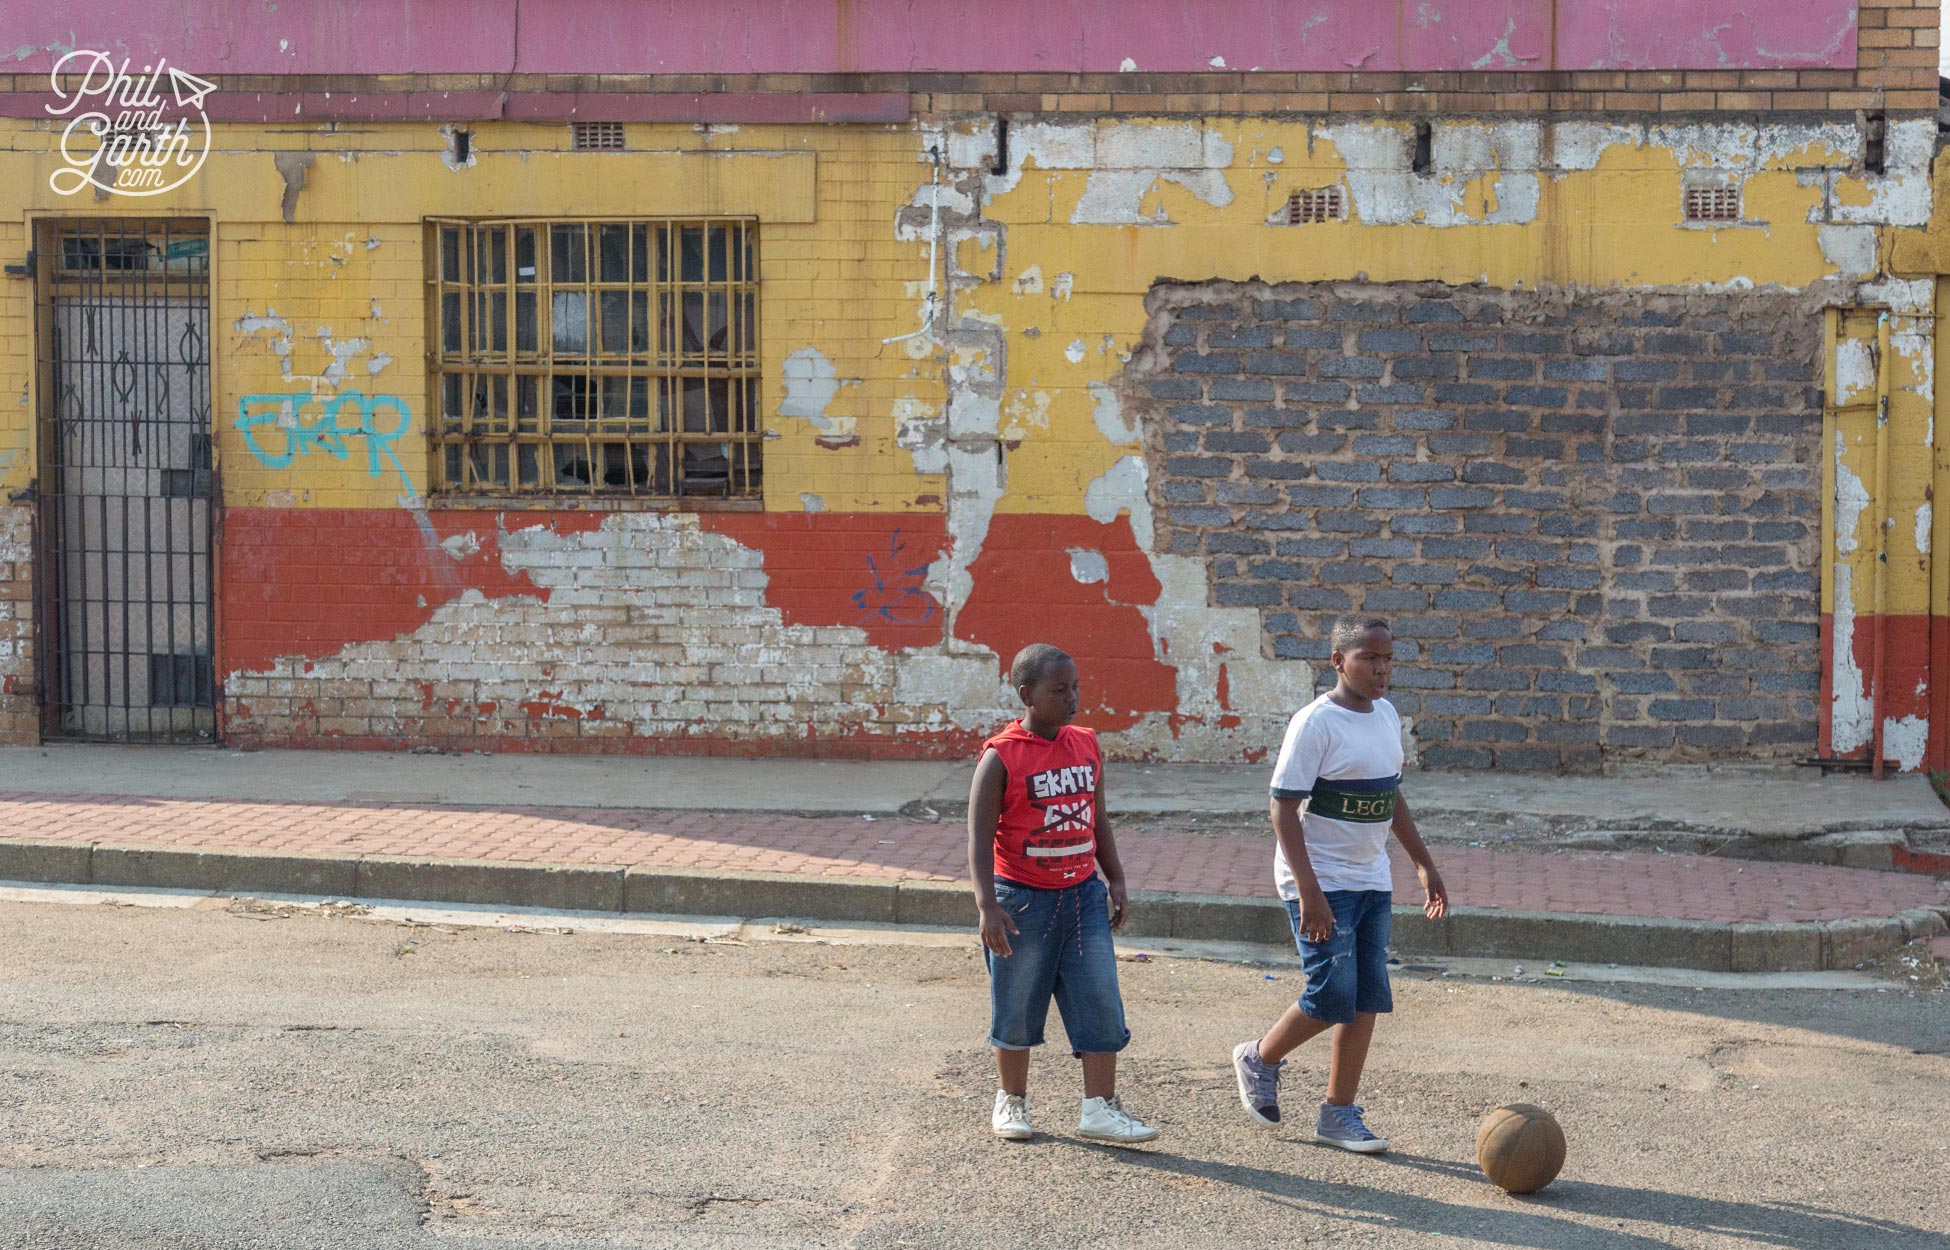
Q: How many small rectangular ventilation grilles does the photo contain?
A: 3